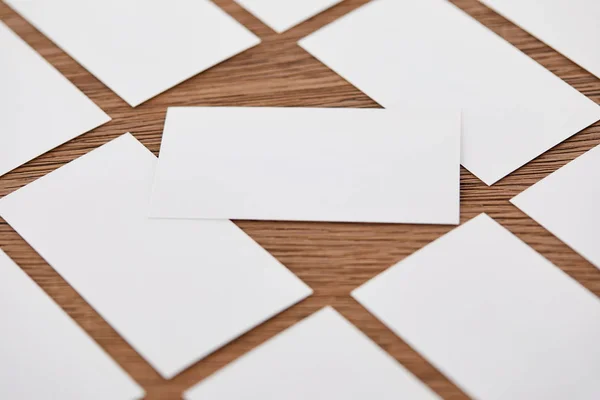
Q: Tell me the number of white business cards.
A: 11